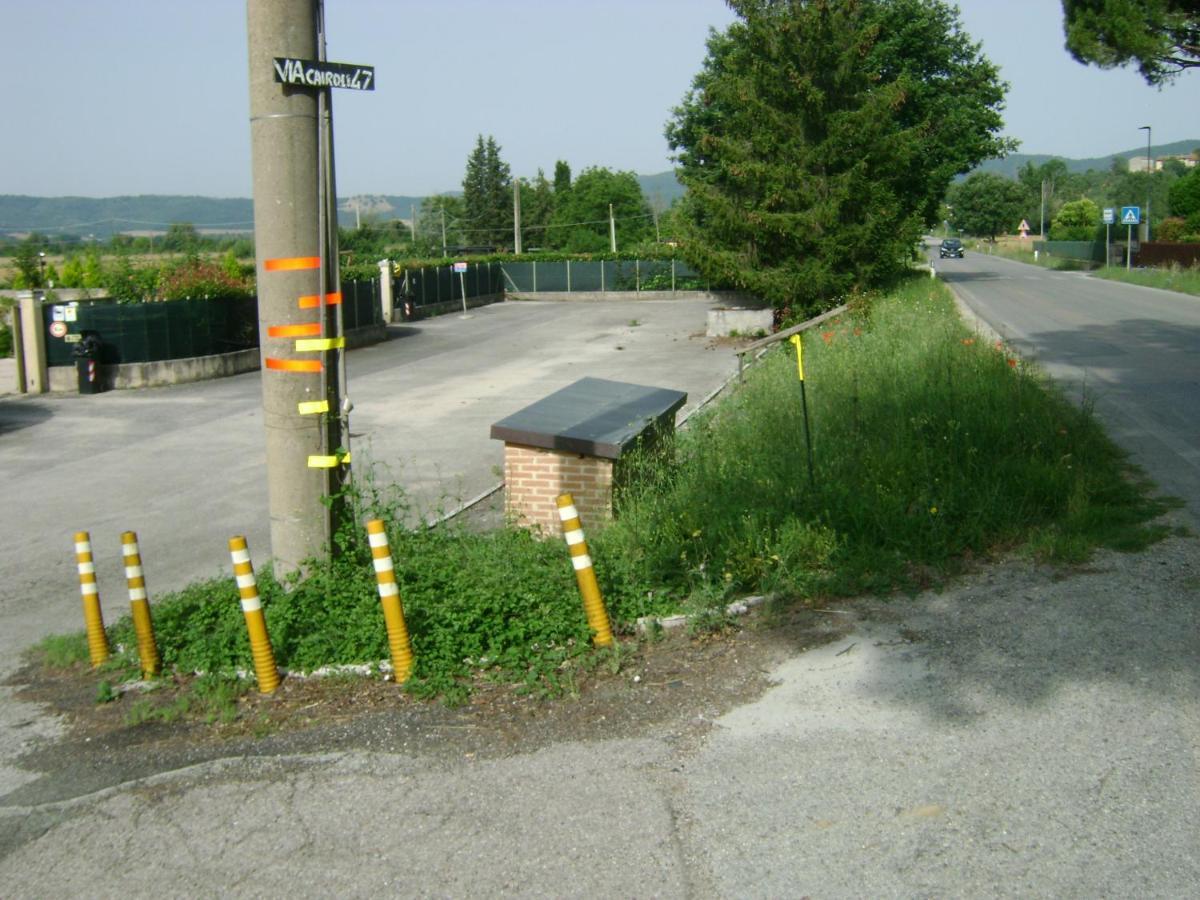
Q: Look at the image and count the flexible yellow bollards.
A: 5